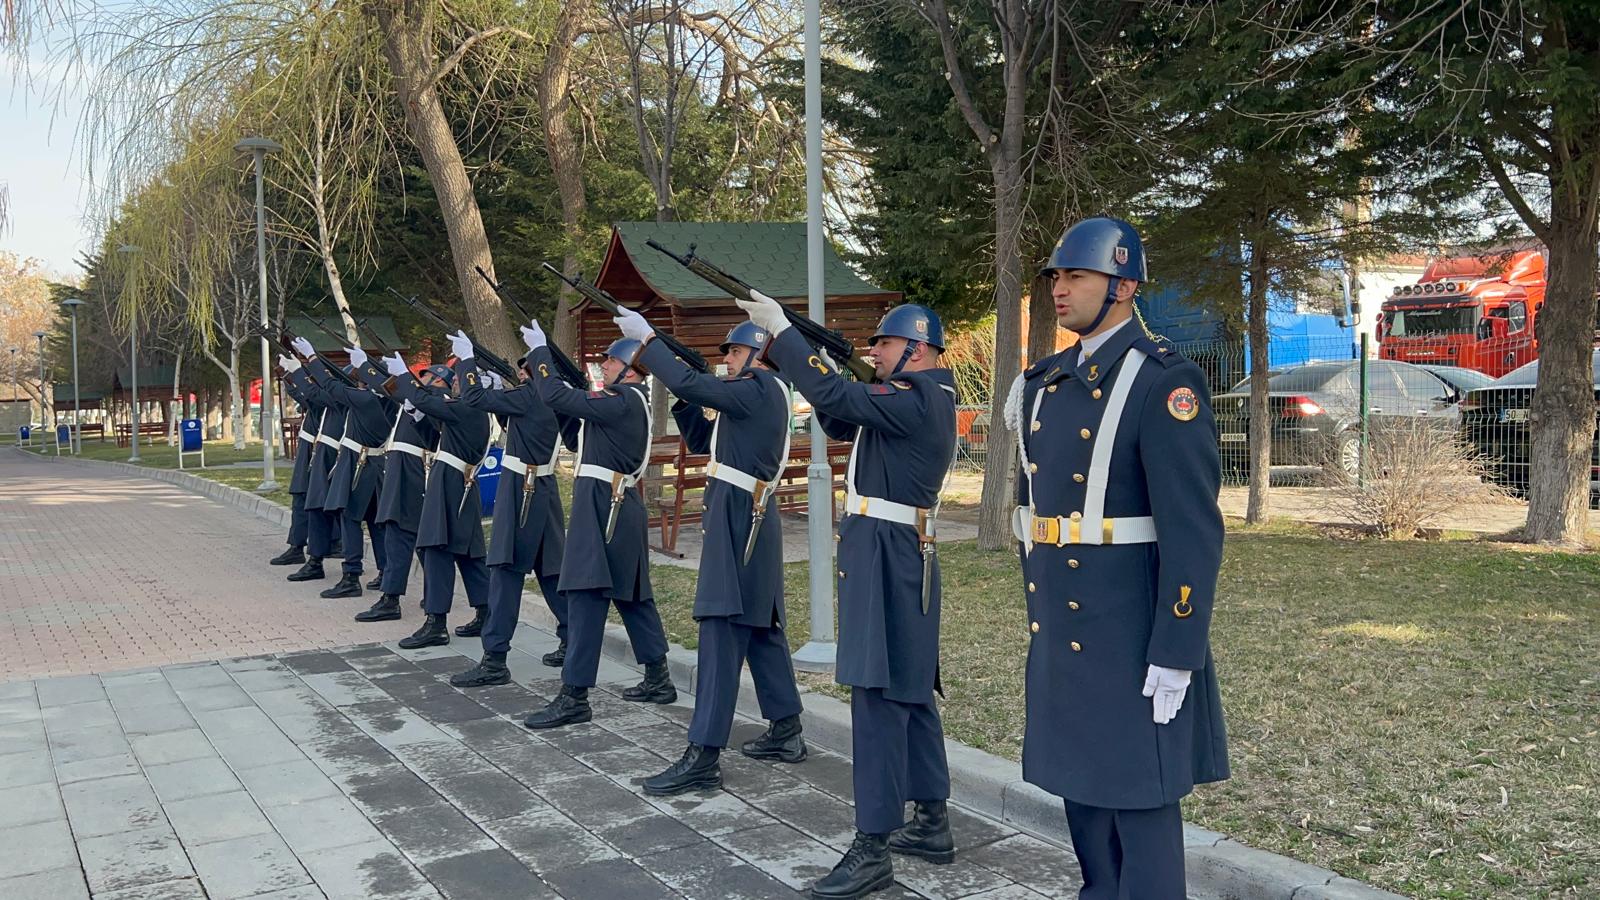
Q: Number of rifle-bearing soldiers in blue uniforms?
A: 9